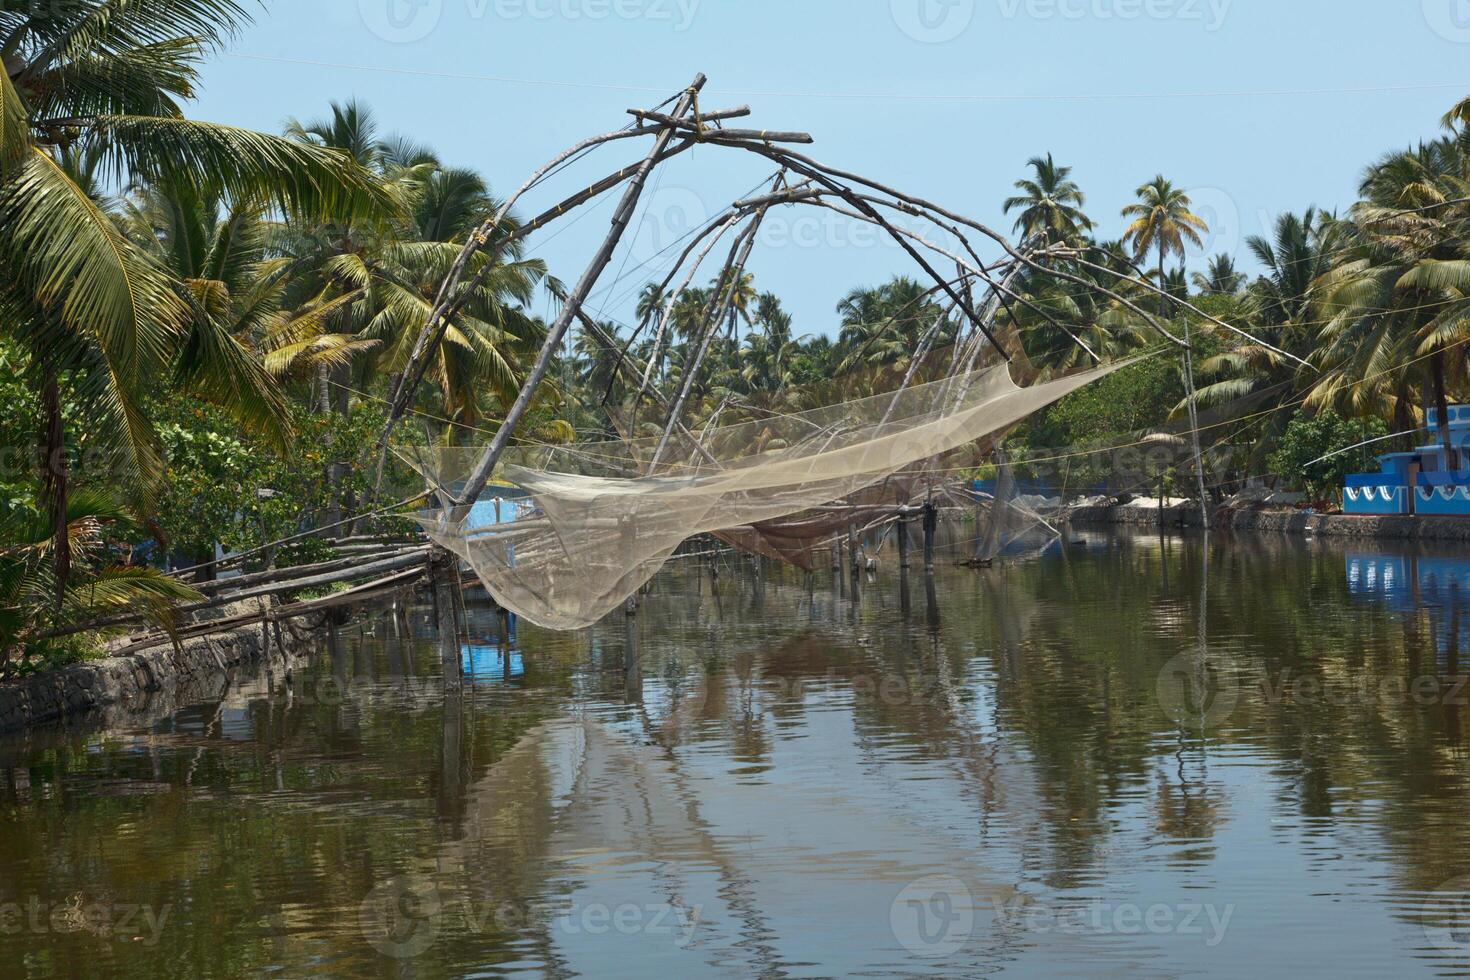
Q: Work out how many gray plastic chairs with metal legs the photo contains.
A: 0